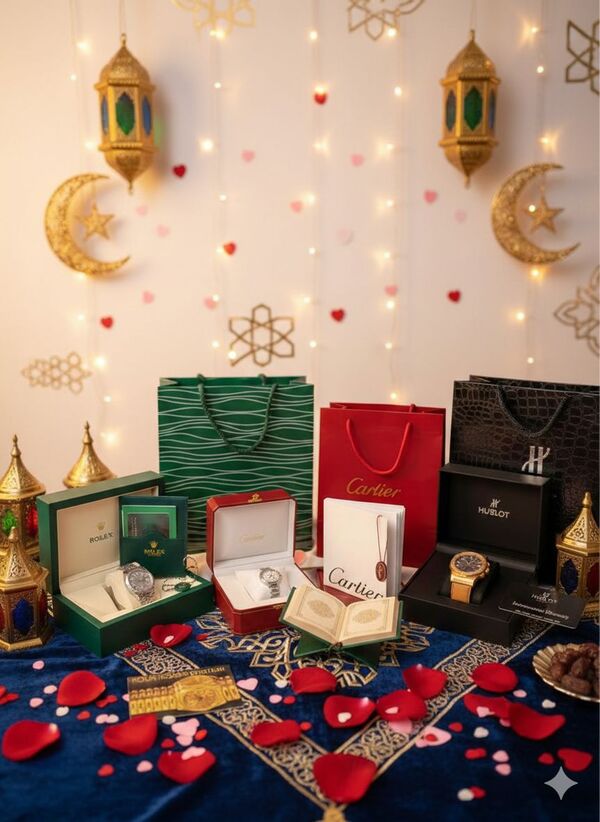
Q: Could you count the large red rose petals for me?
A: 14